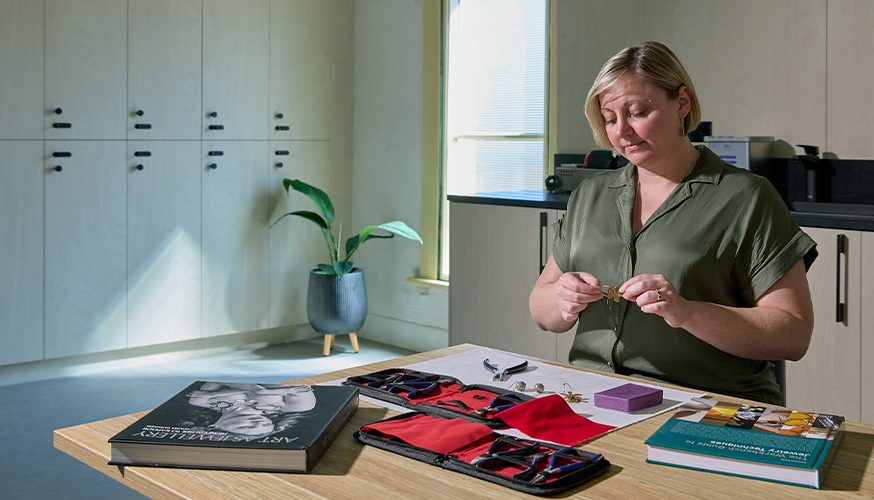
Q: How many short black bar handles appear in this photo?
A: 8